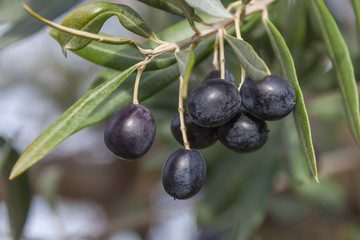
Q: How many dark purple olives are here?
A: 7